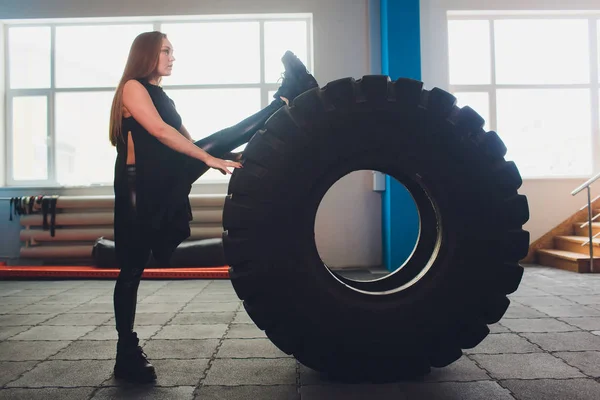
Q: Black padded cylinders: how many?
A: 1